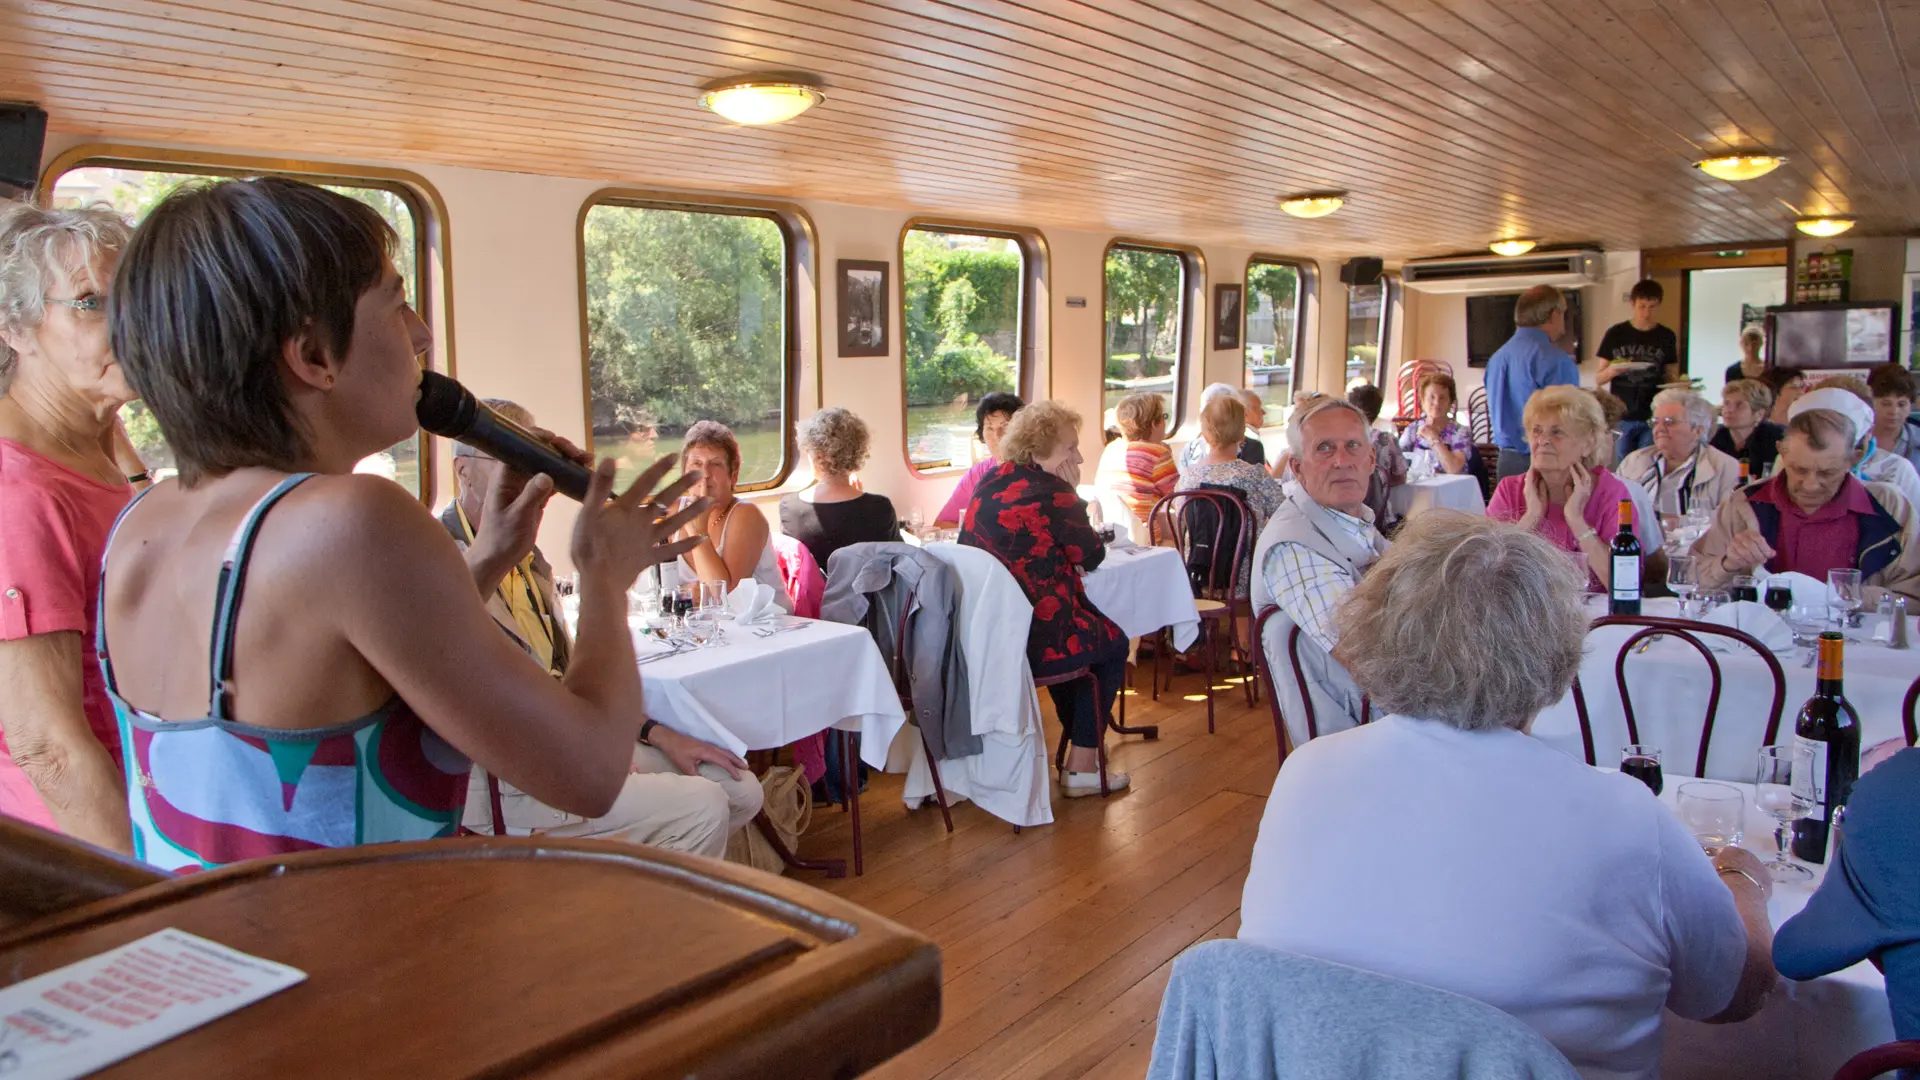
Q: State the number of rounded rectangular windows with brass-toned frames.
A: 6